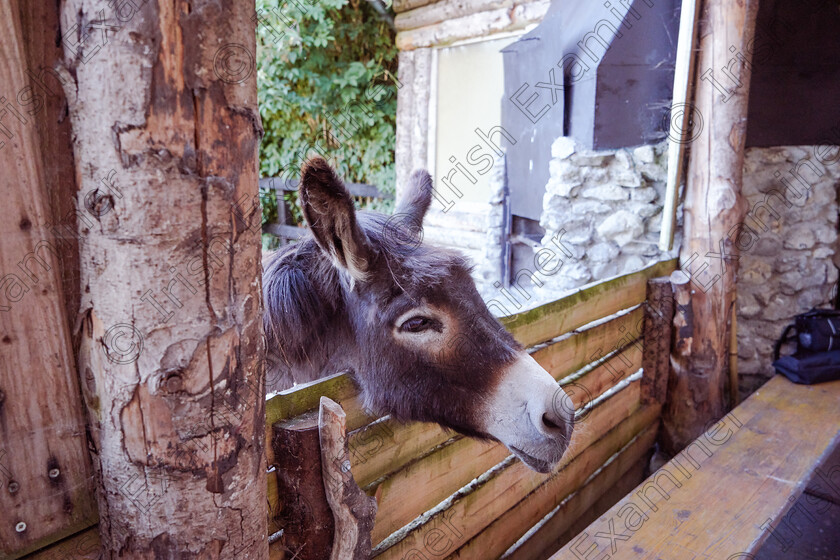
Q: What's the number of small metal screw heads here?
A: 3